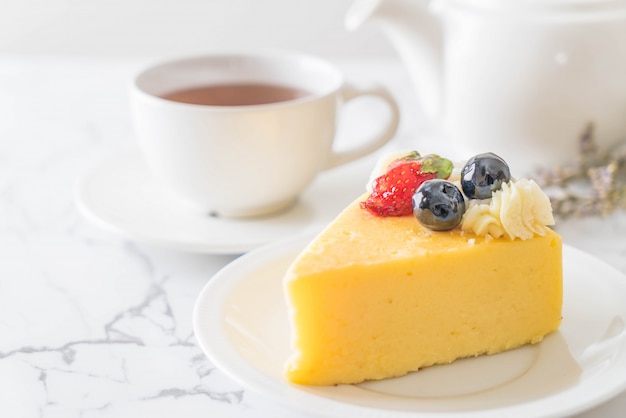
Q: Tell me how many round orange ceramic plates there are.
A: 0